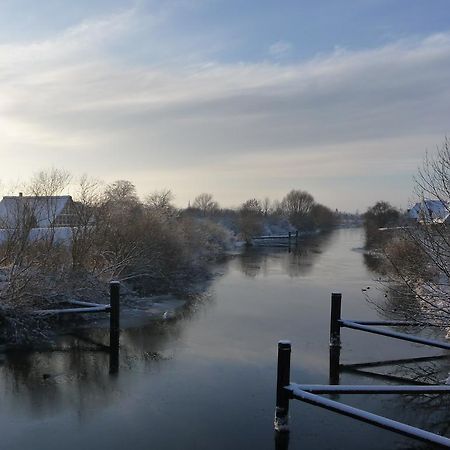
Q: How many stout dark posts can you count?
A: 3